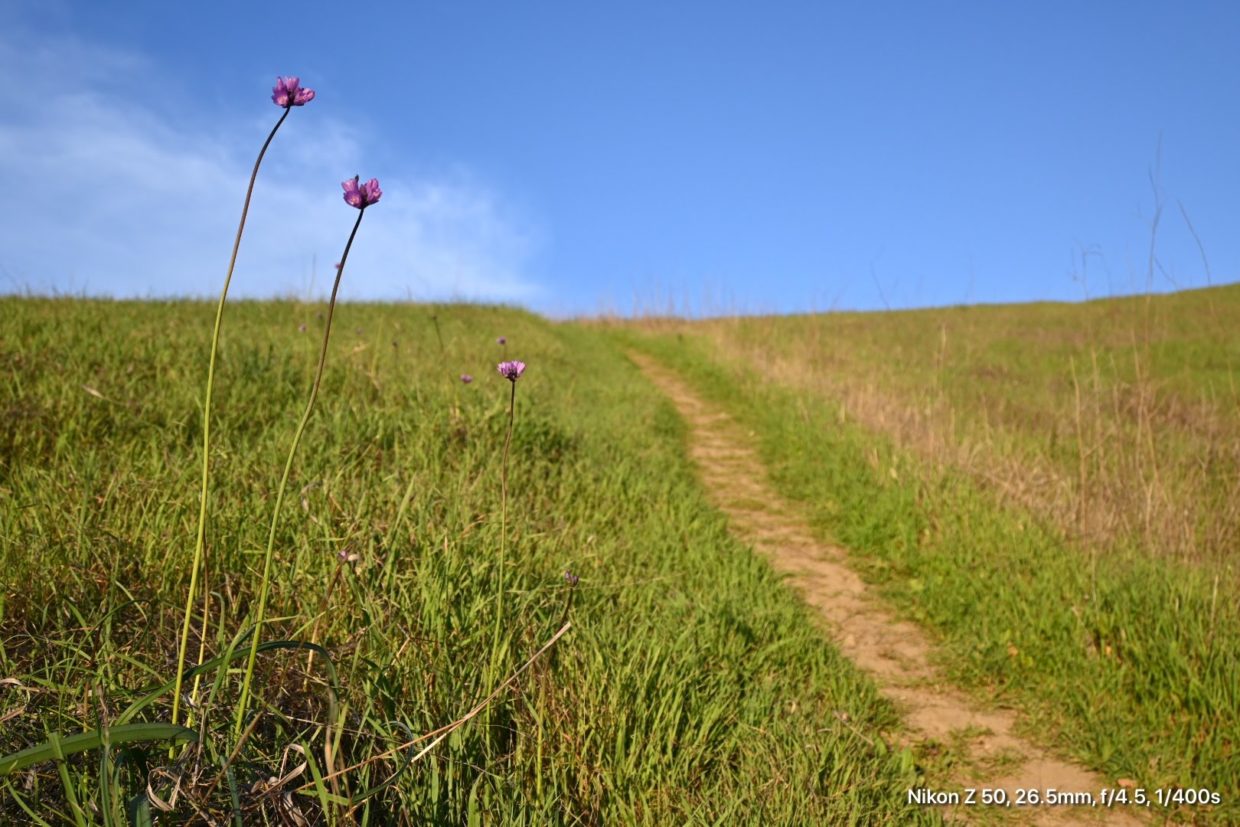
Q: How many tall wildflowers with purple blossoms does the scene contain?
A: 3